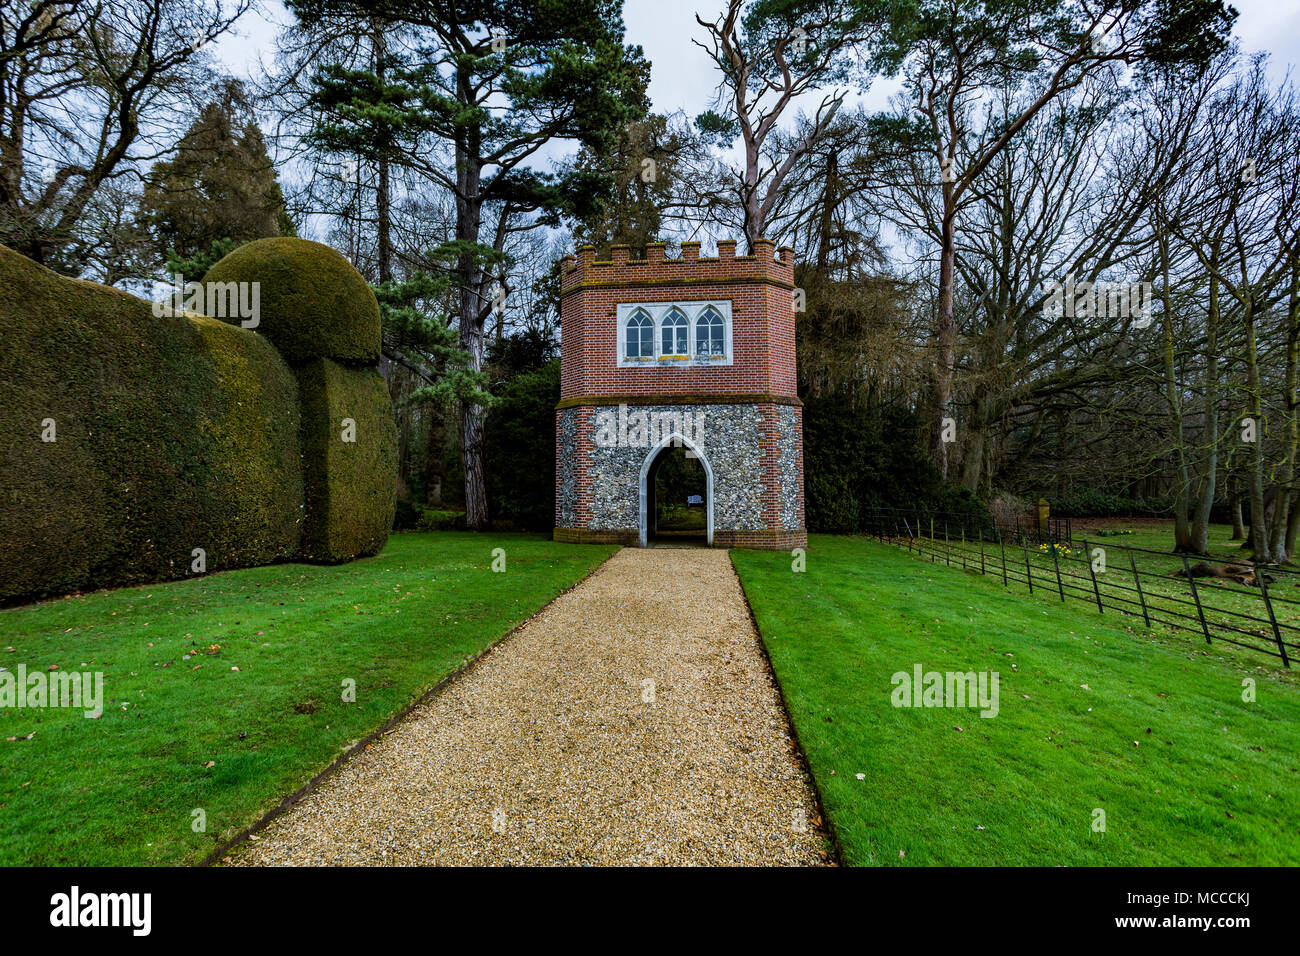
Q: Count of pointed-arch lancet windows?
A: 3